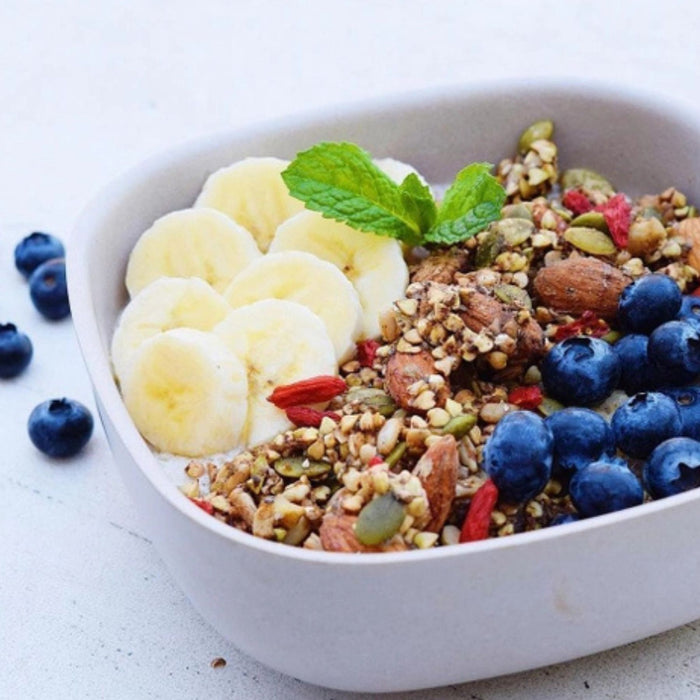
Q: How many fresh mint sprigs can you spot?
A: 1